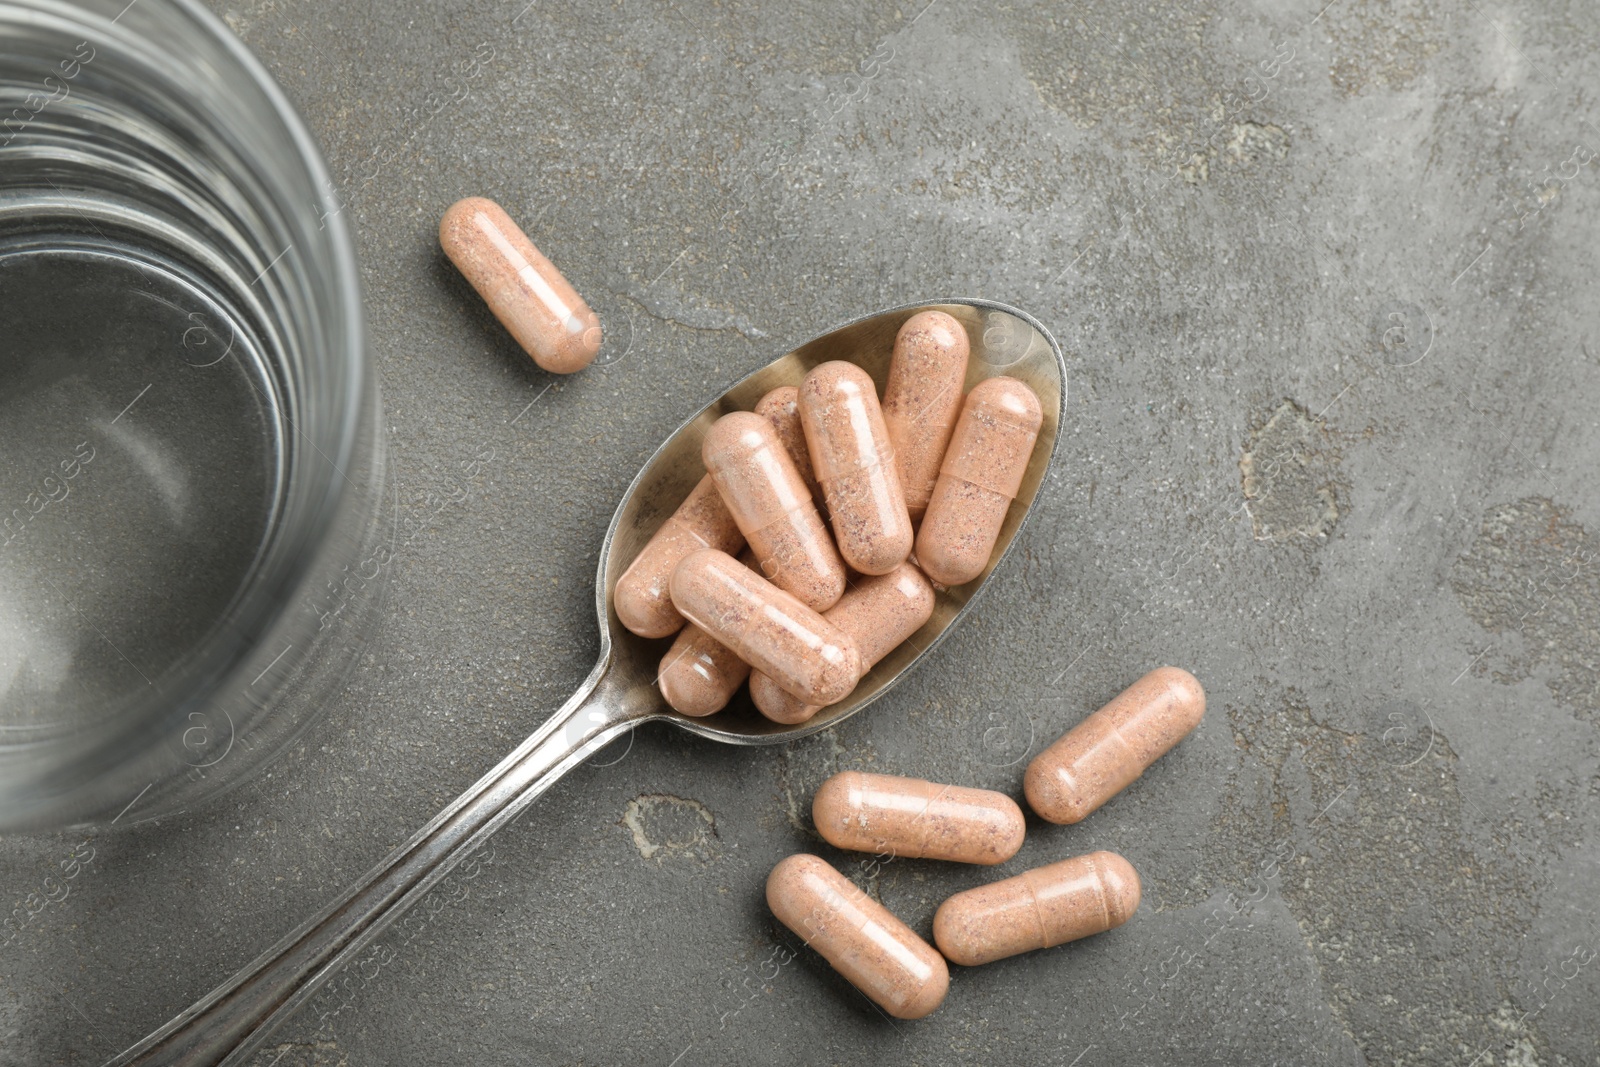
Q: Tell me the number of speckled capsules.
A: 14